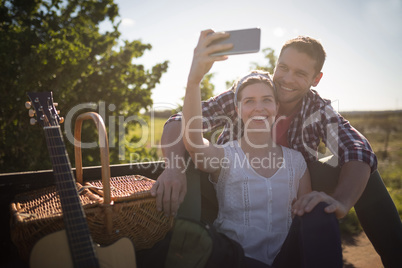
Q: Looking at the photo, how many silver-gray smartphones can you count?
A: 1